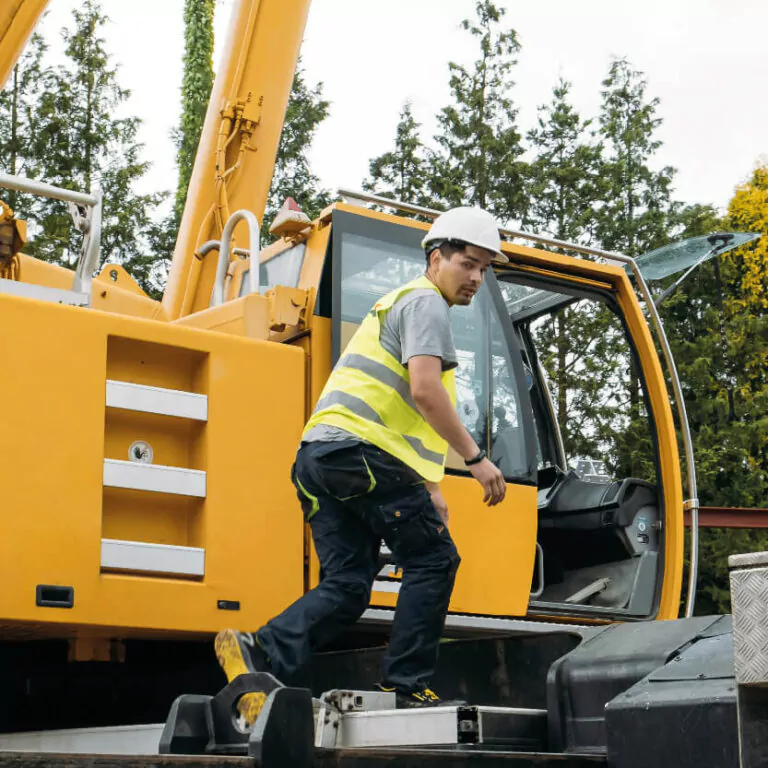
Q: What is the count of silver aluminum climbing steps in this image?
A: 3